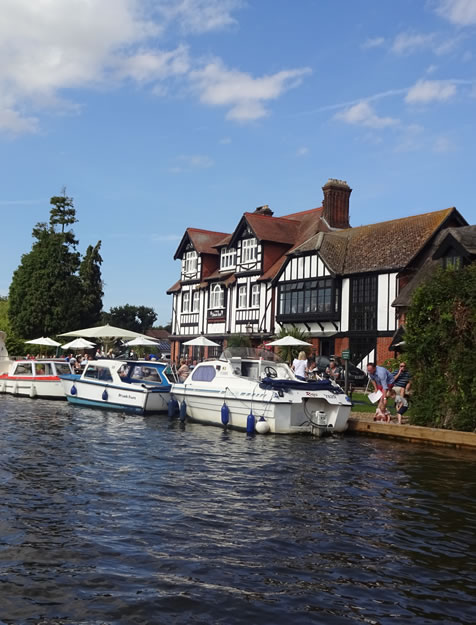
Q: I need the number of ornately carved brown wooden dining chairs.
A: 0